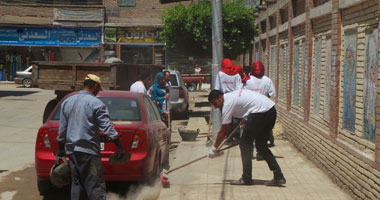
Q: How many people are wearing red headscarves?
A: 3